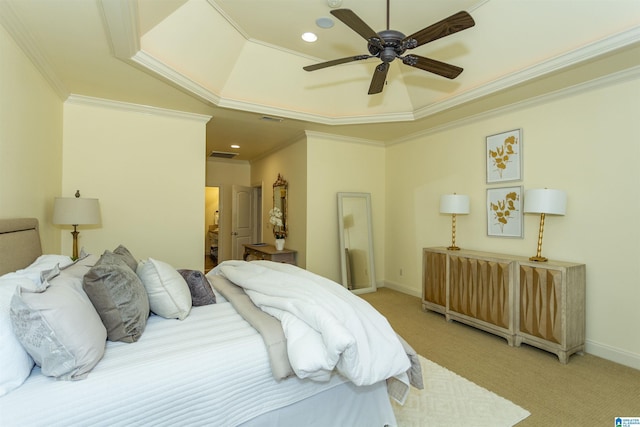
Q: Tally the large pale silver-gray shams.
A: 2